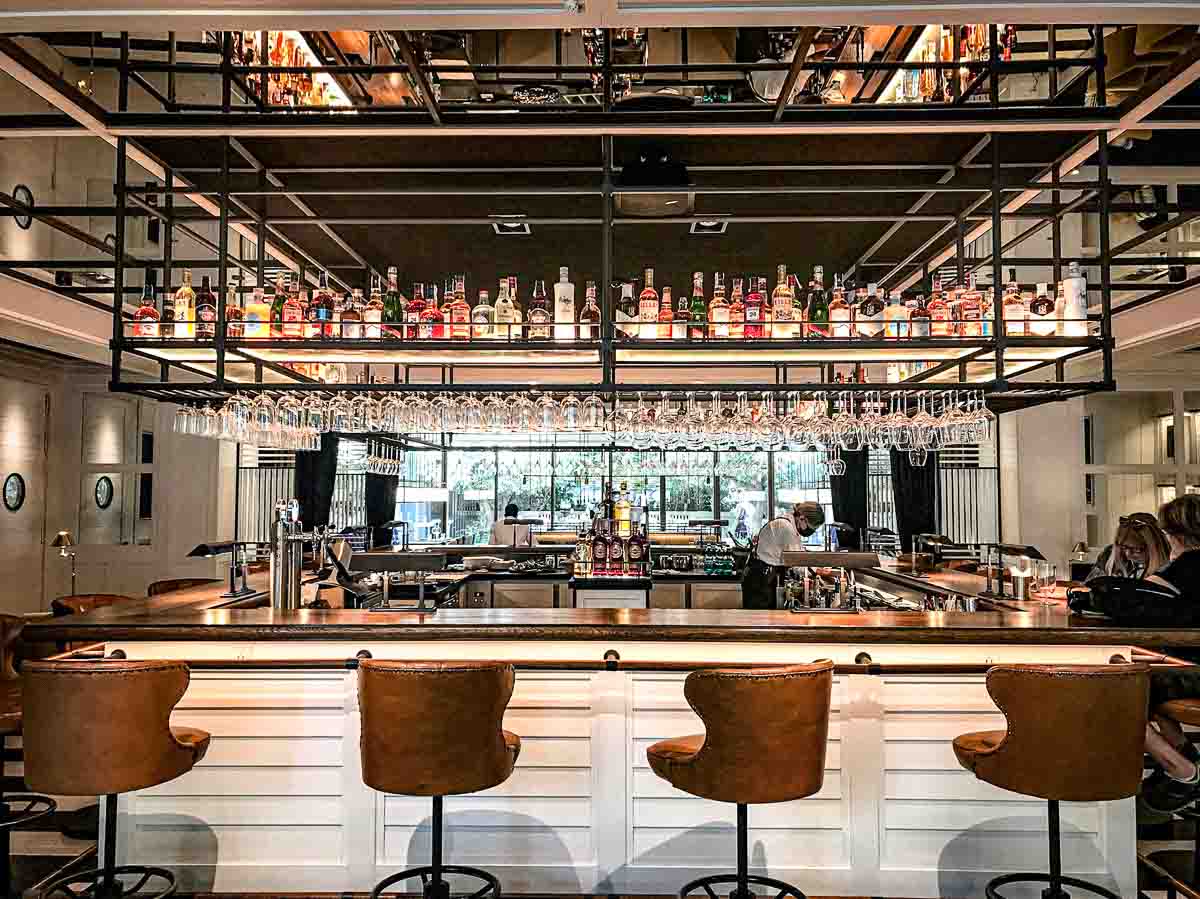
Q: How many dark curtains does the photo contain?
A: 4